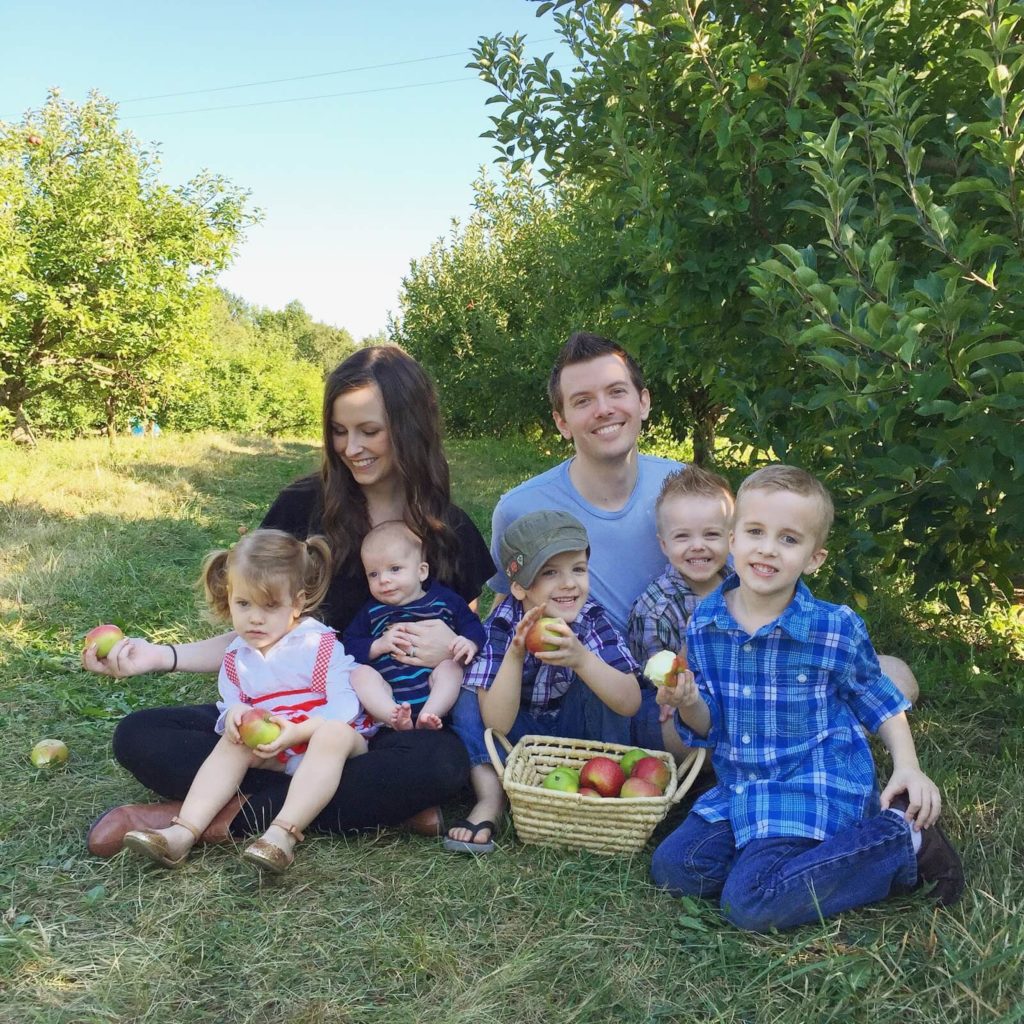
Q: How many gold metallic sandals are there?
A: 2